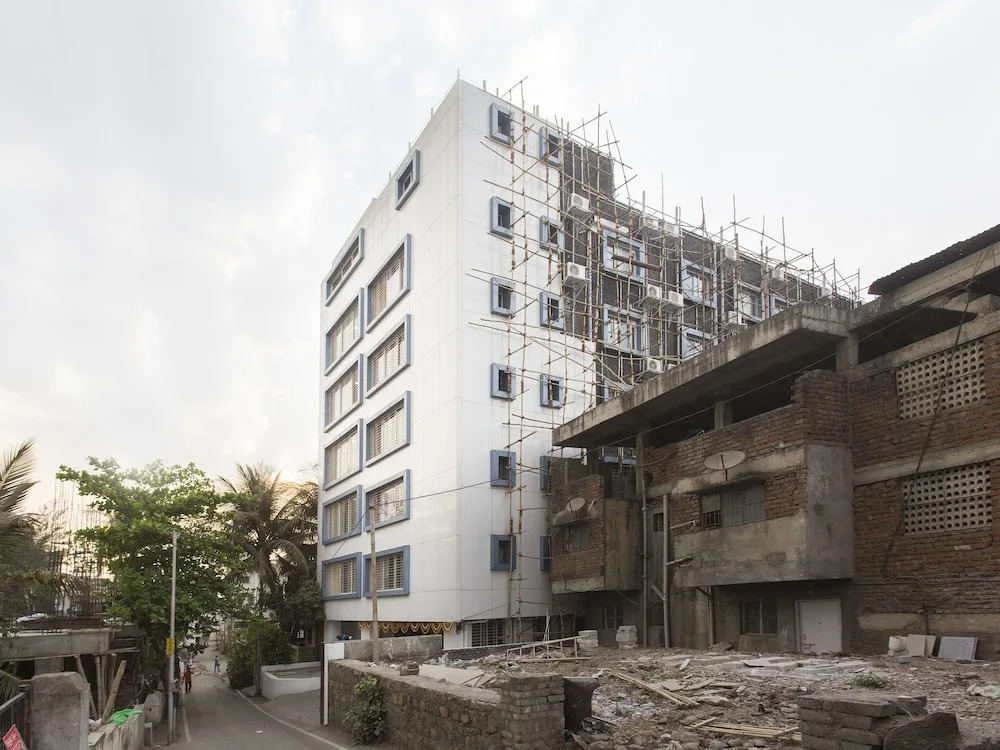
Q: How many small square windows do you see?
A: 12